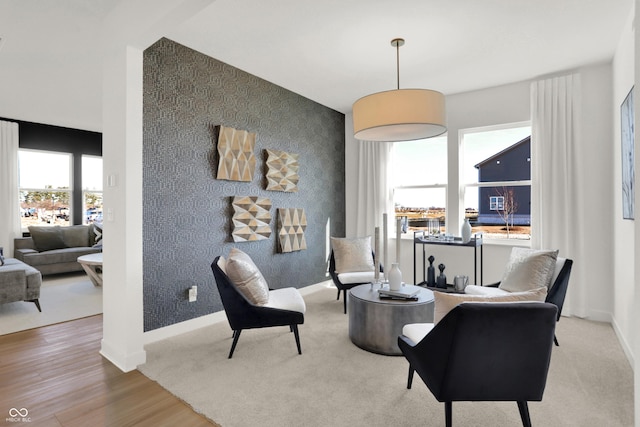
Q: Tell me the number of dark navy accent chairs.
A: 4